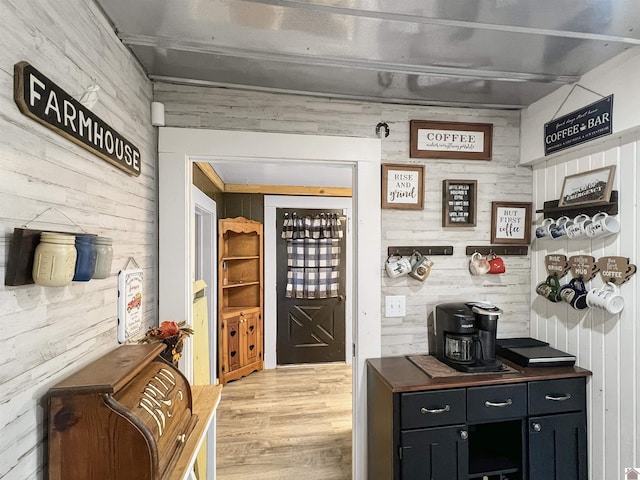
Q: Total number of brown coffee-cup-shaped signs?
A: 3